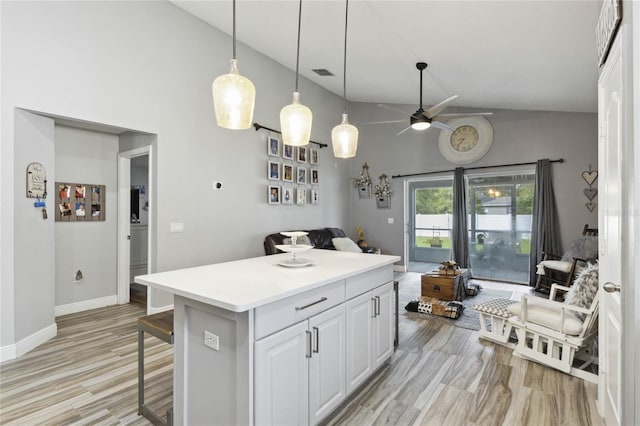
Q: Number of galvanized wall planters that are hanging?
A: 2